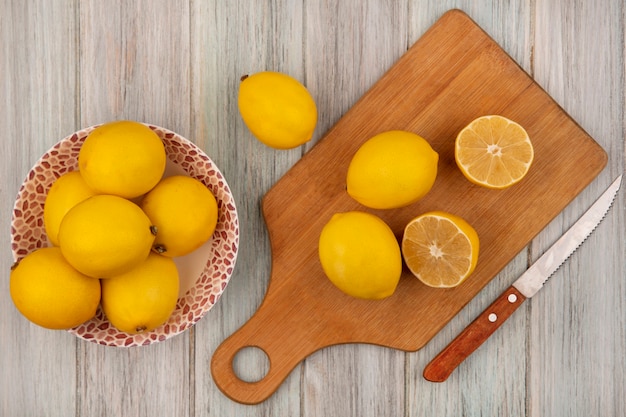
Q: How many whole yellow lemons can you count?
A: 9